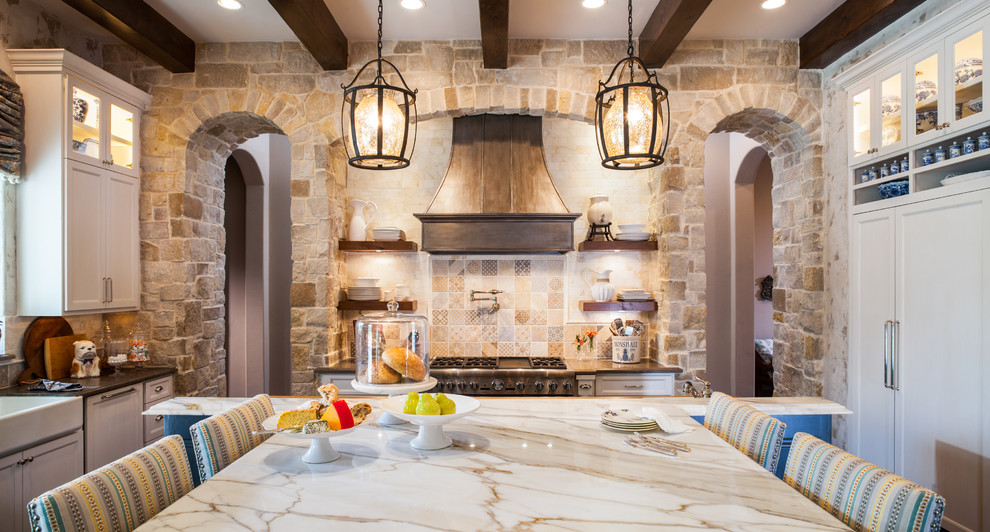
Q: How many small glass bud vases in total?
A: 2